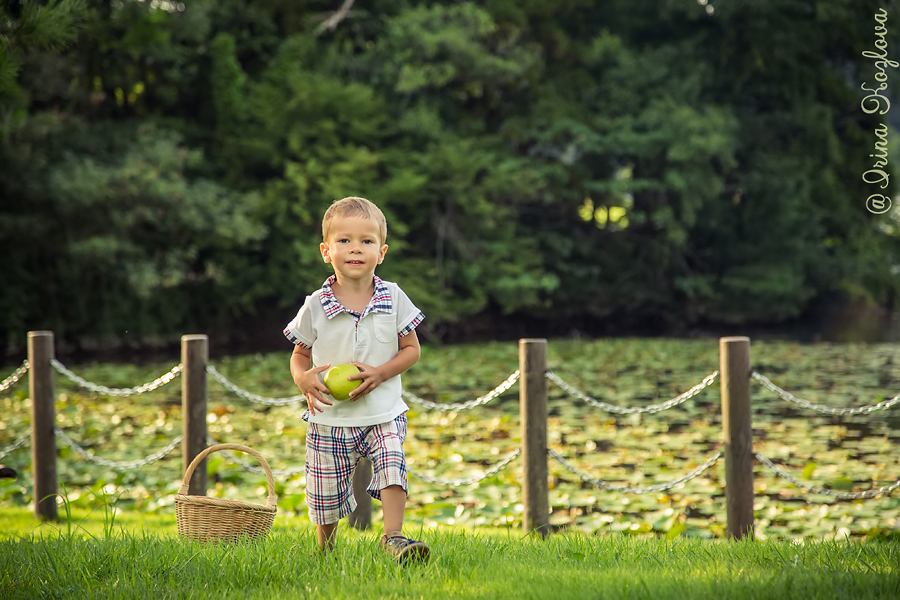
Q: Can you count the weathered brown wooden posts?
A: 5